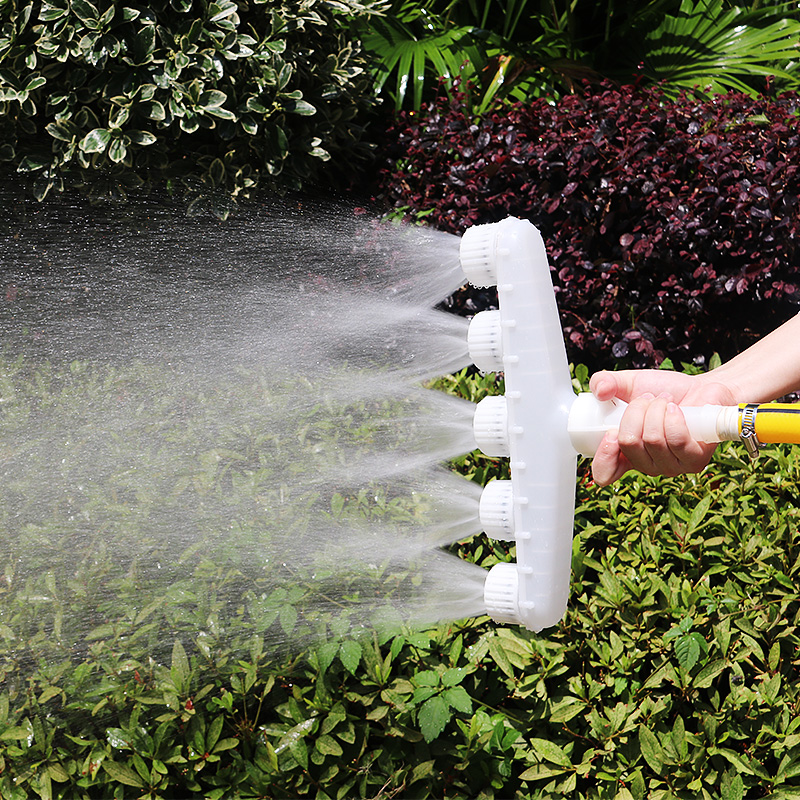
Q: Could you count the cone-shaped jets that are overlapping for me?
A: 5